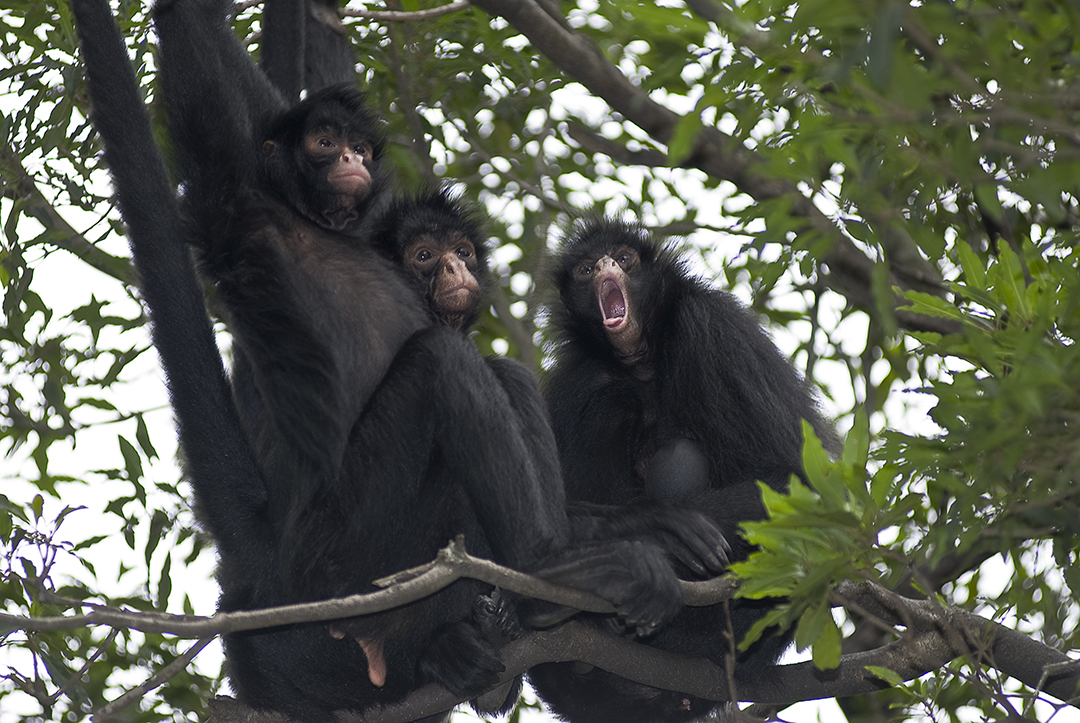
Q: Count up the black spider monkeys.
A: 3